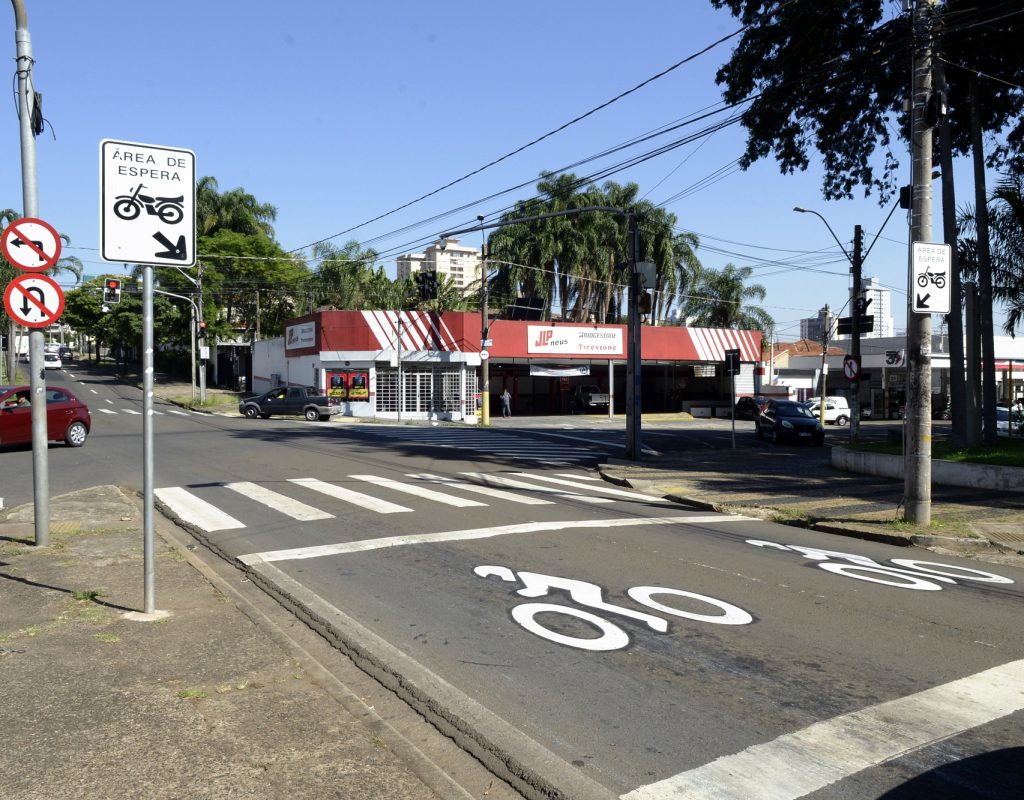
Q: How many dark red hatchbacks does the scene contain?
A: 1